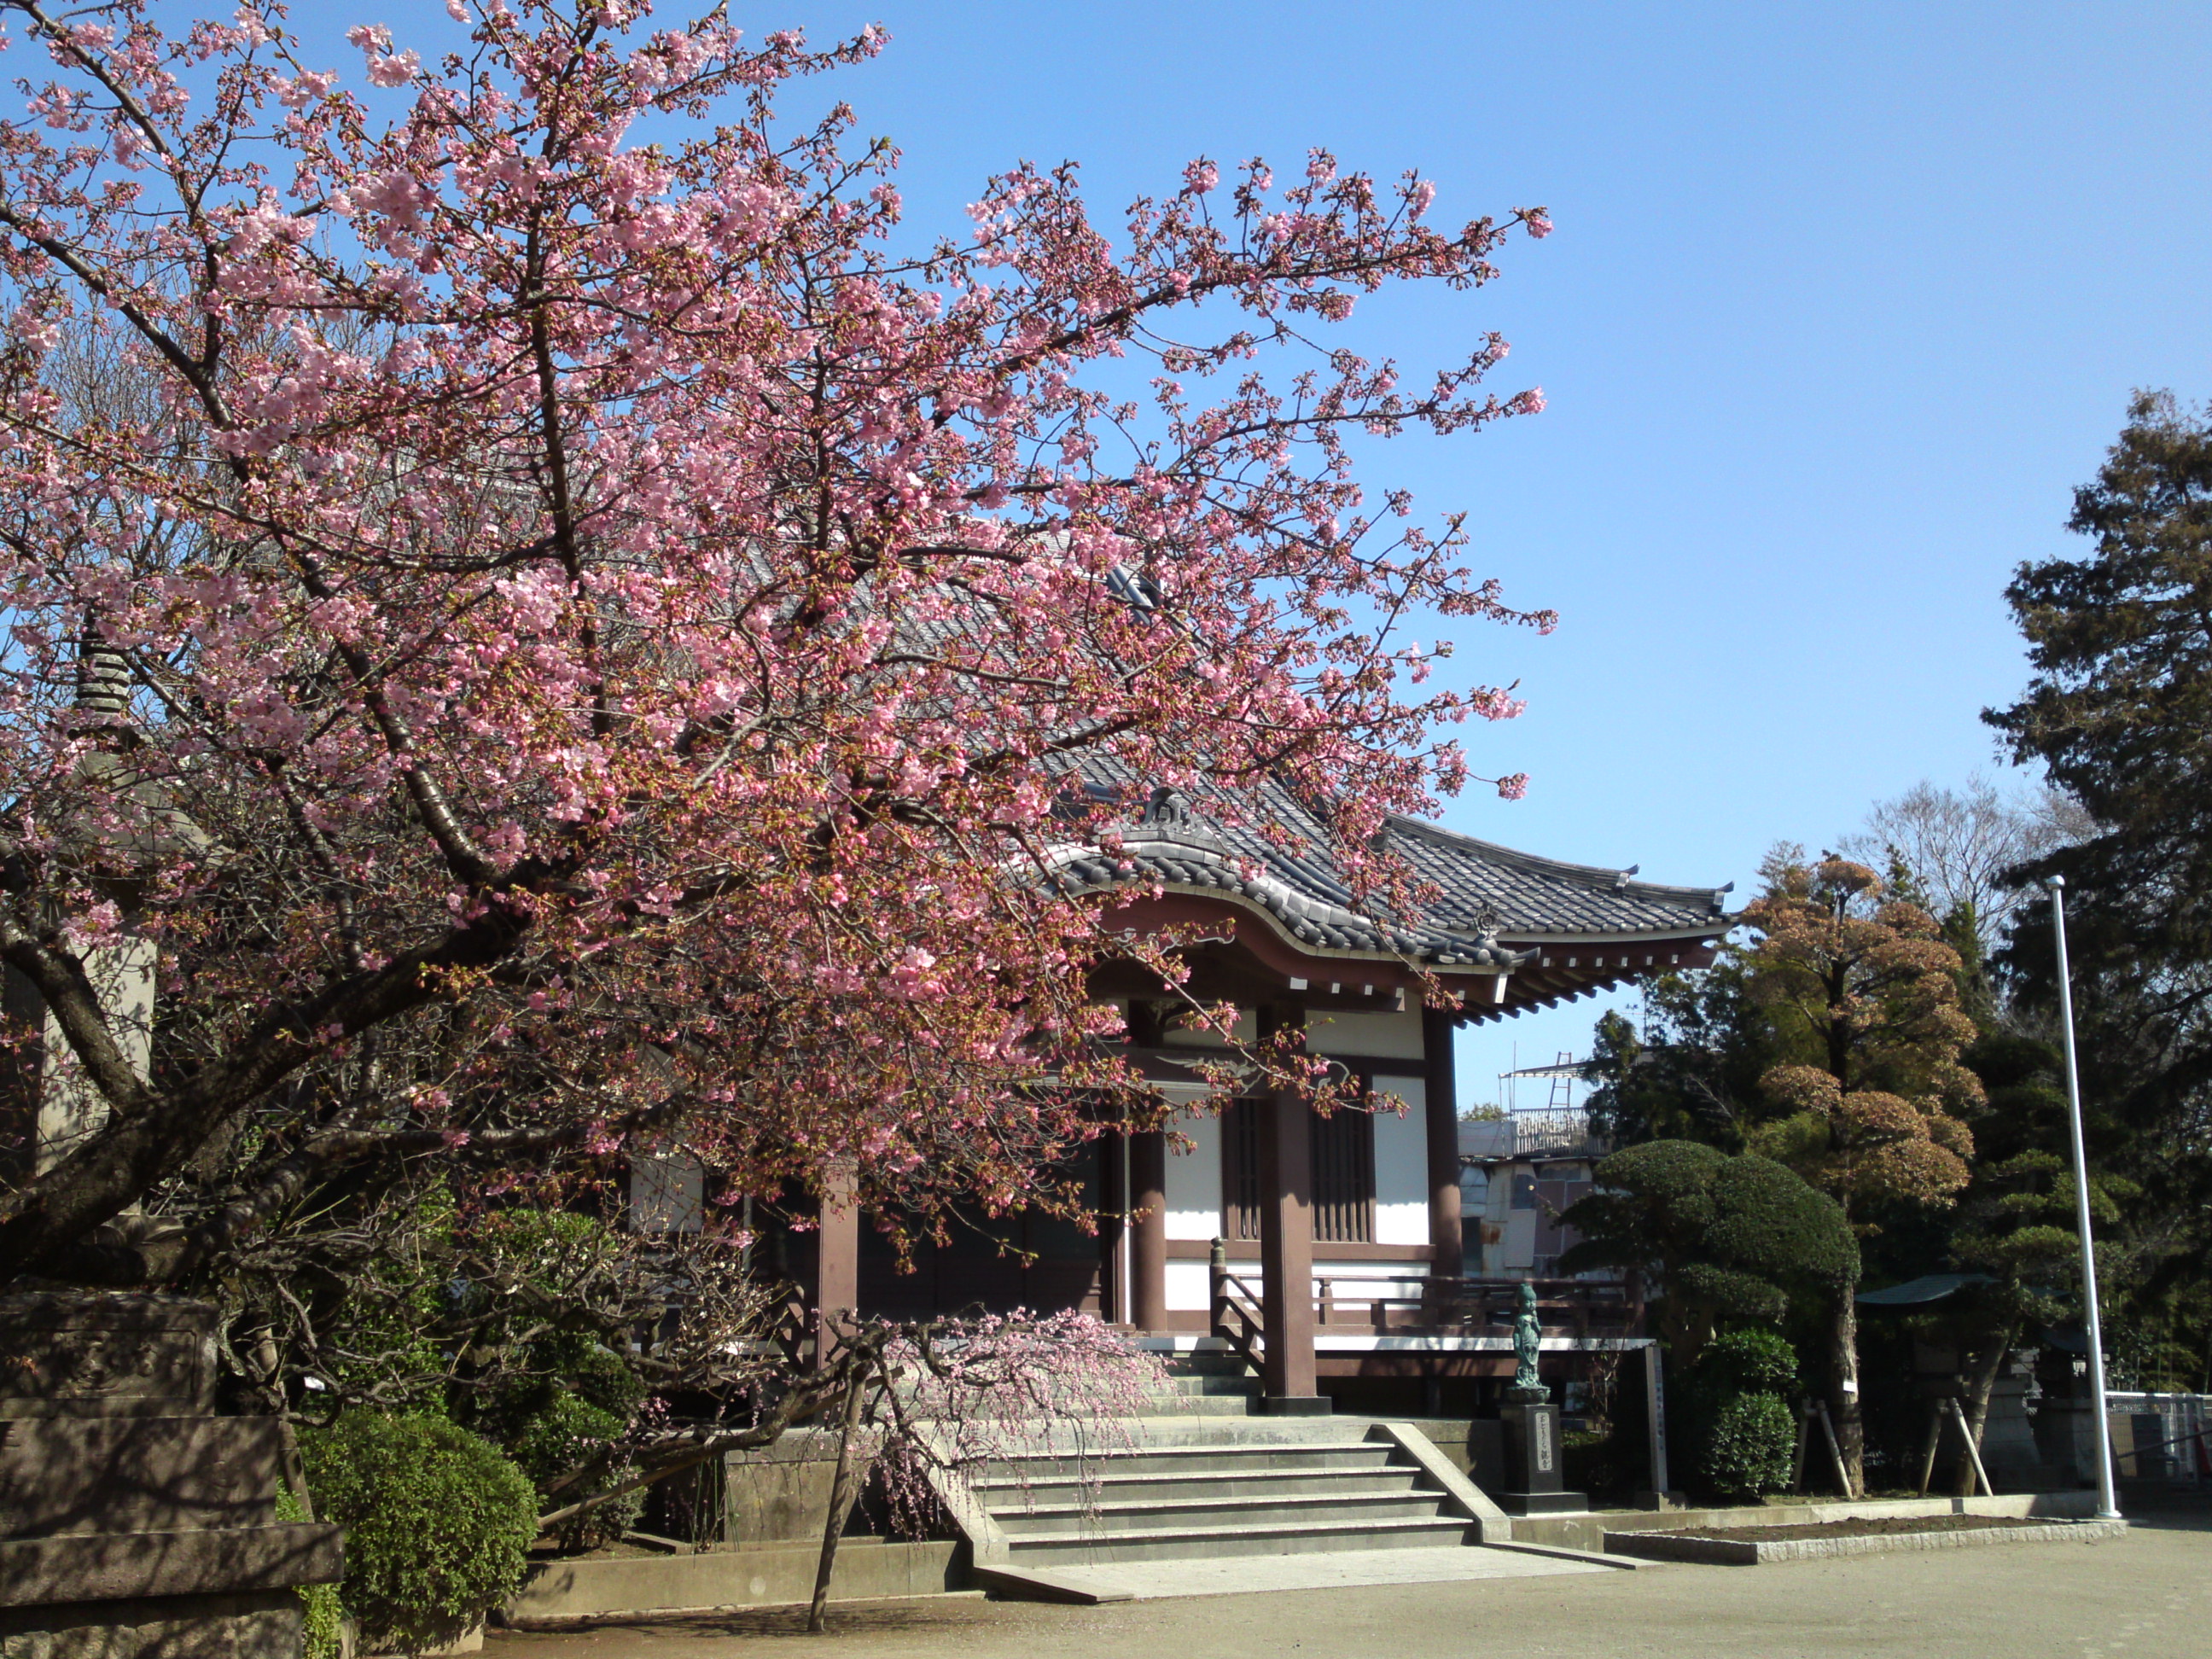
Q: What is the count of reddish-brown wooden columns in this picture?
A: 4